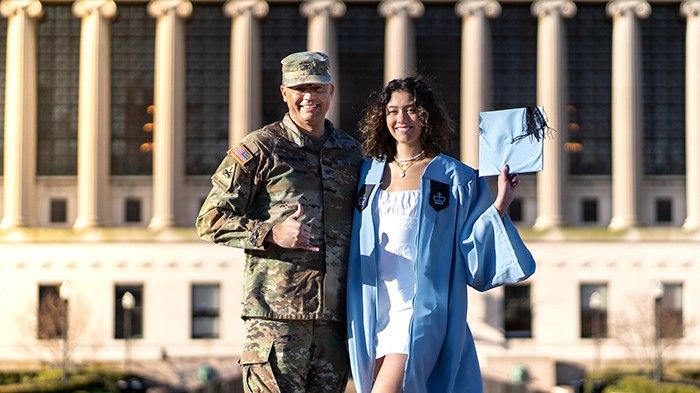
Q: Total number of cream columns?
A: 10